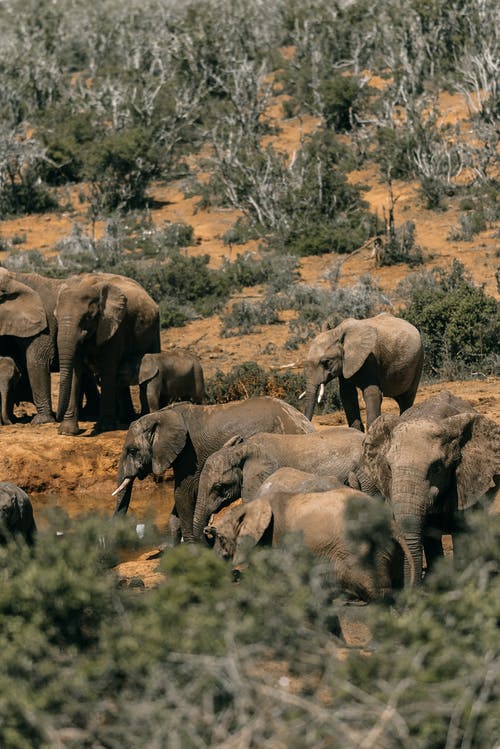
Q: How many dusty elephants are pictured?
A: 11